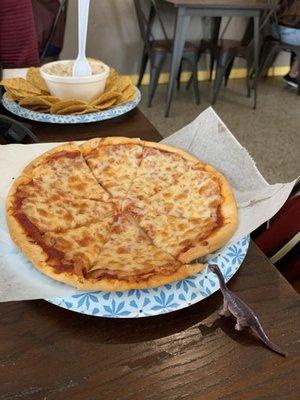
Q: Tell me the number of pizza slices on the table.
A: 8